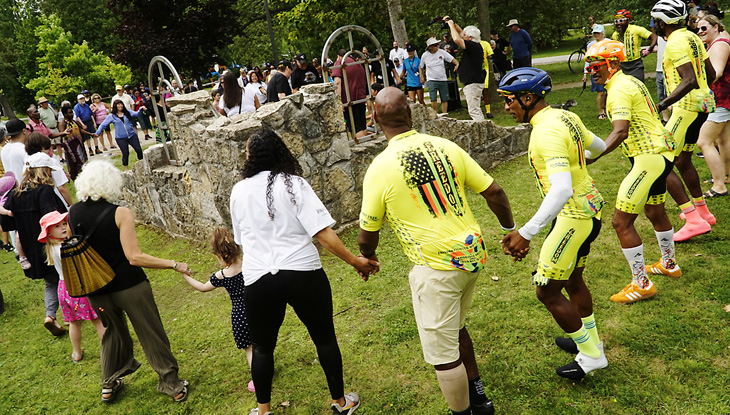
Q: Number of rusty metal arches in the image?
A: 2